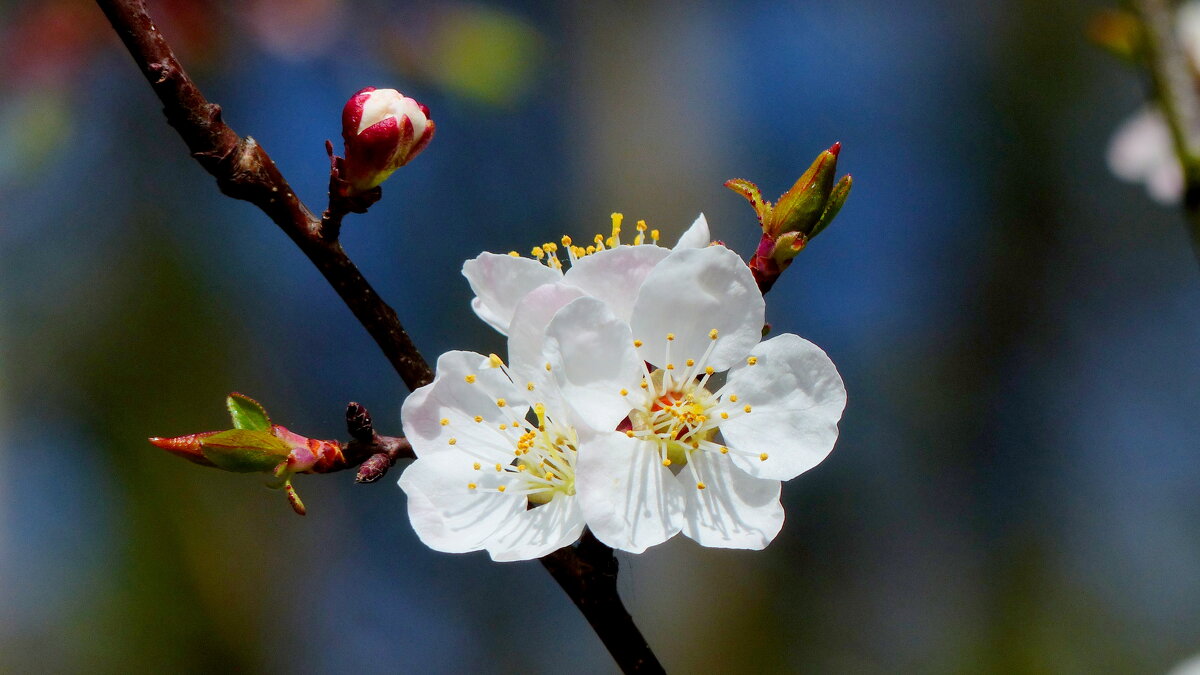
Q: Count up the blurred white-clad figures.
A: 0